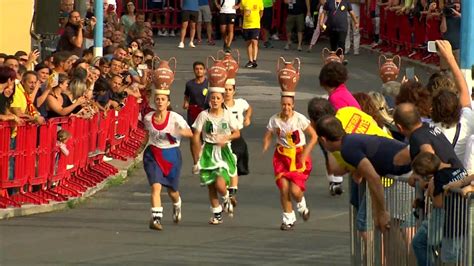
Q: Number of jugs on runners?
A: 6